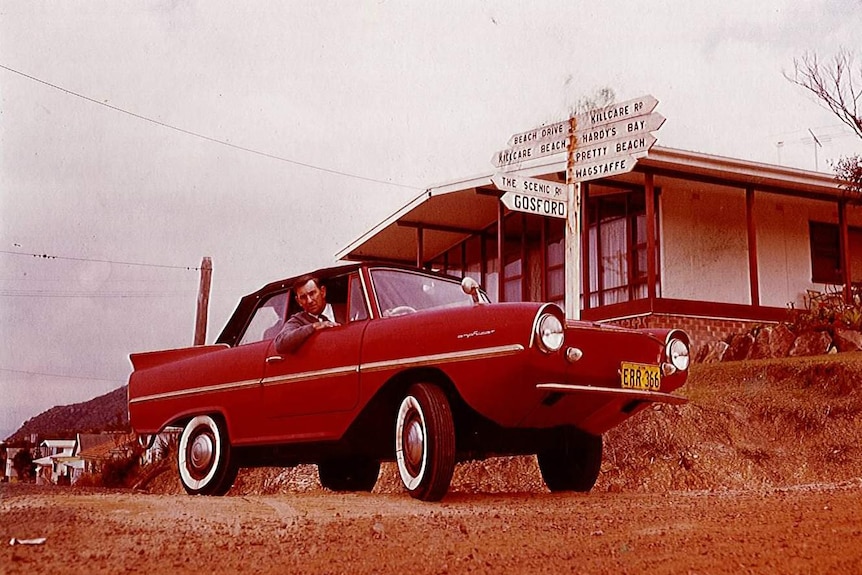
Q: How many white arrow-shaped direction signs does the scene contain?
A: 8